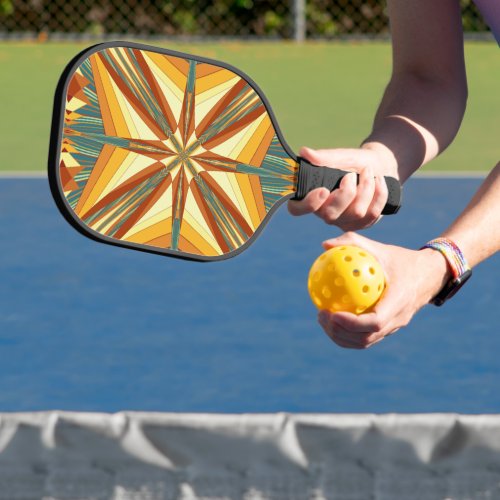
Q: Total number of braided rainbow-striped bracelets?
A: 1